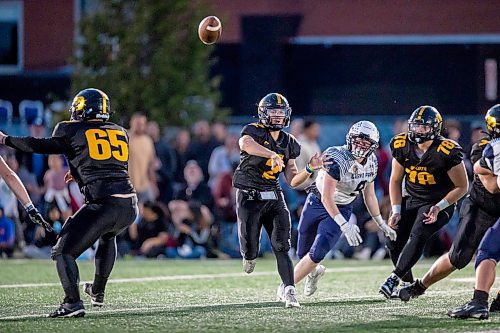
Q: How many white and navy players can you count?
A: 2